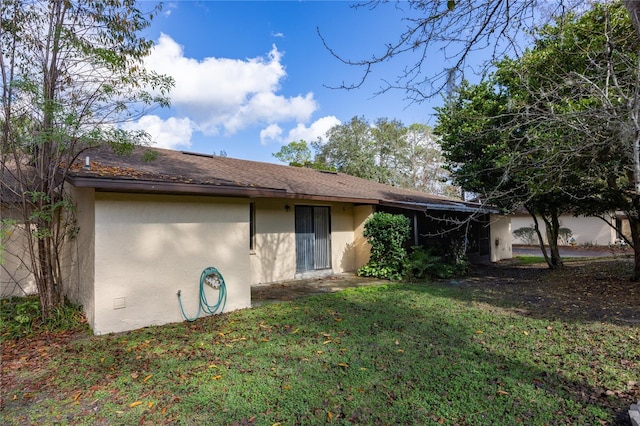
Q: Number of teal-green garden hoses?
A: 1